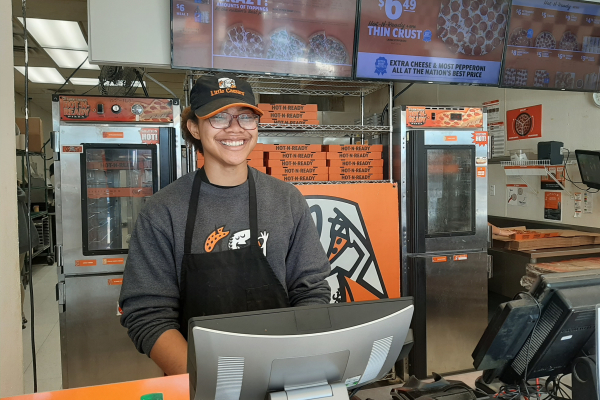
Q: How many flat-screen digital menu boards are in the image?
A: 3